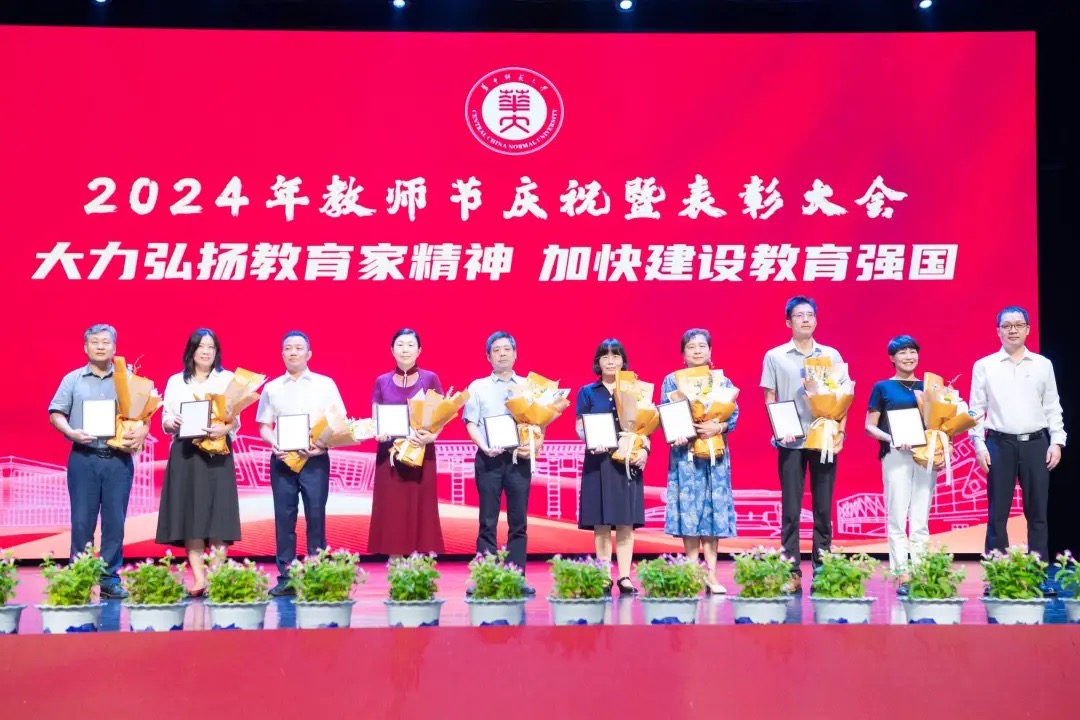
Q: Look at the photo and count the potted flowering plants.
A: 14